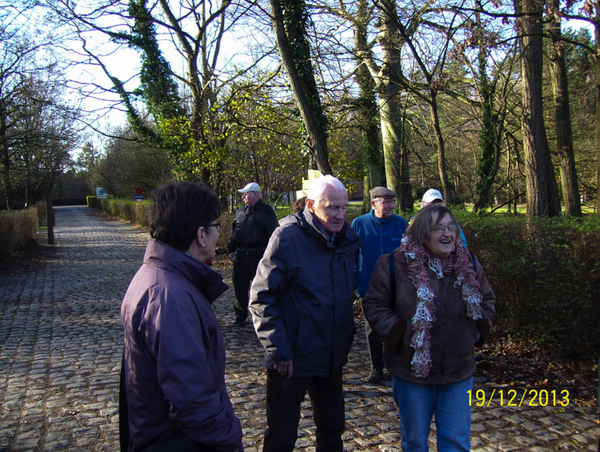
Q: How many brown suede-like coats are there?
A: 1